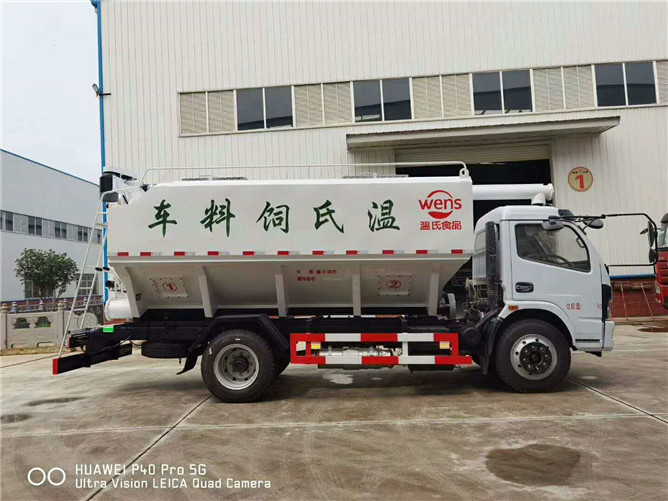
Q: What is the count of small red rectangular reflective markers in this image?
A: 11